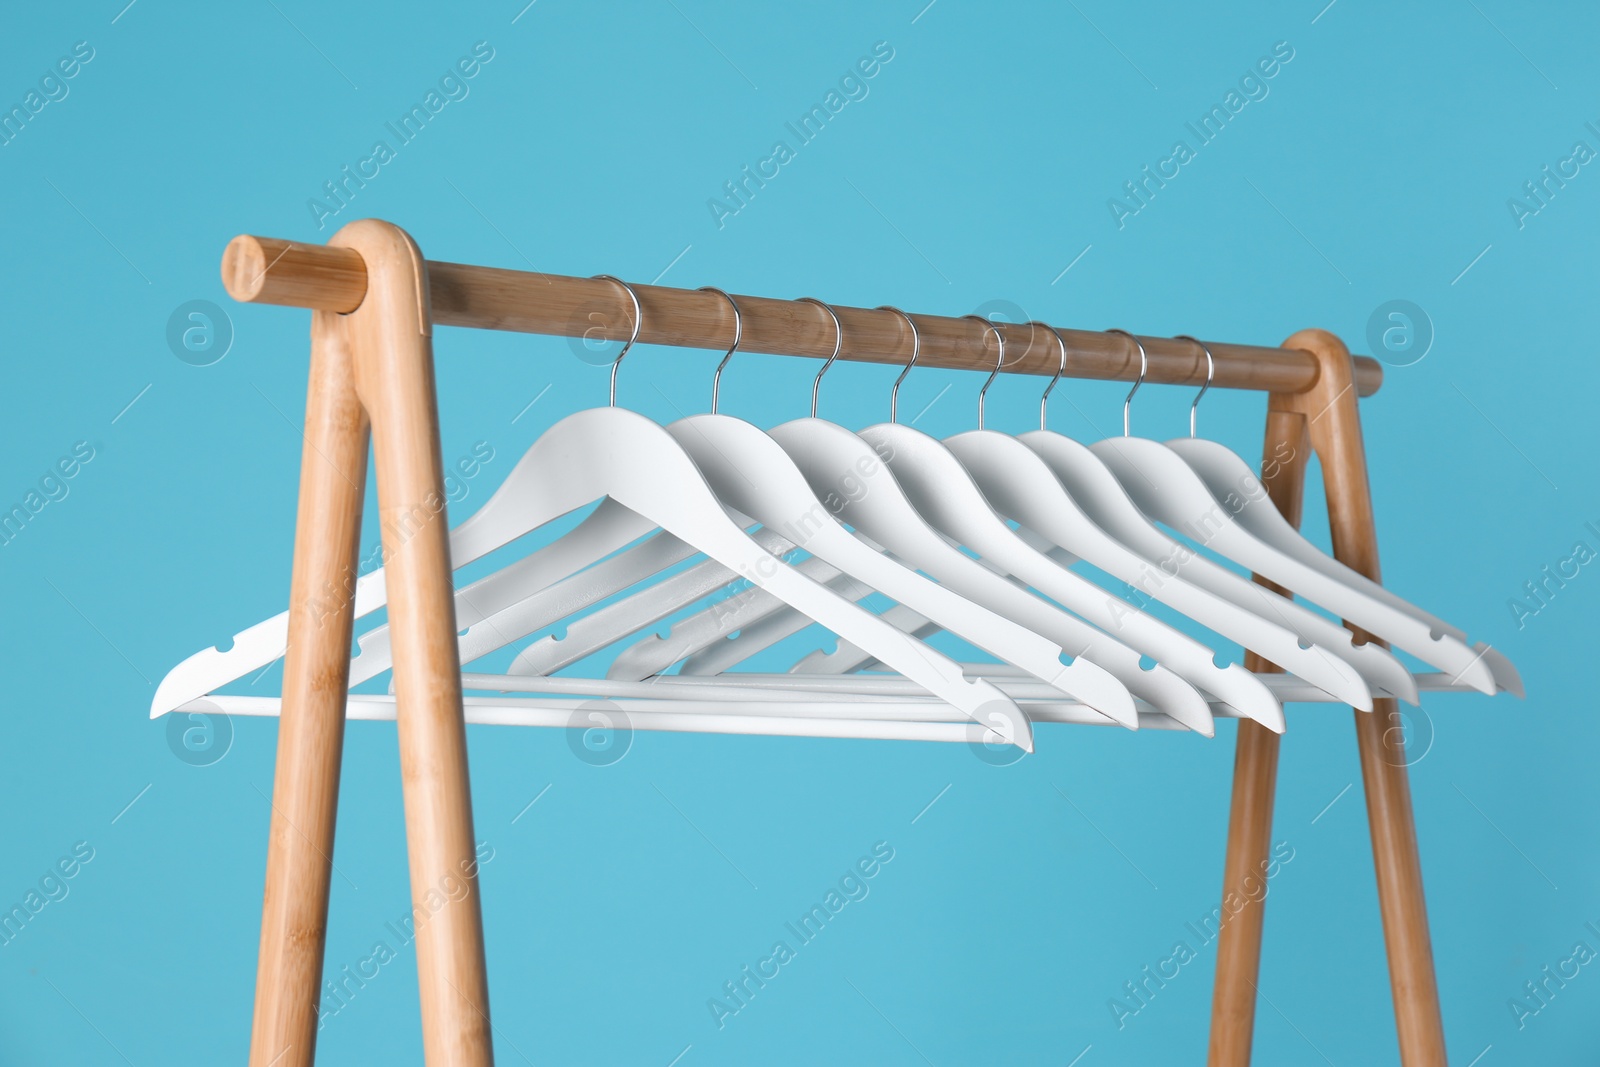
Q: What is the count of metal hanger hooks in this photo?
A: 8